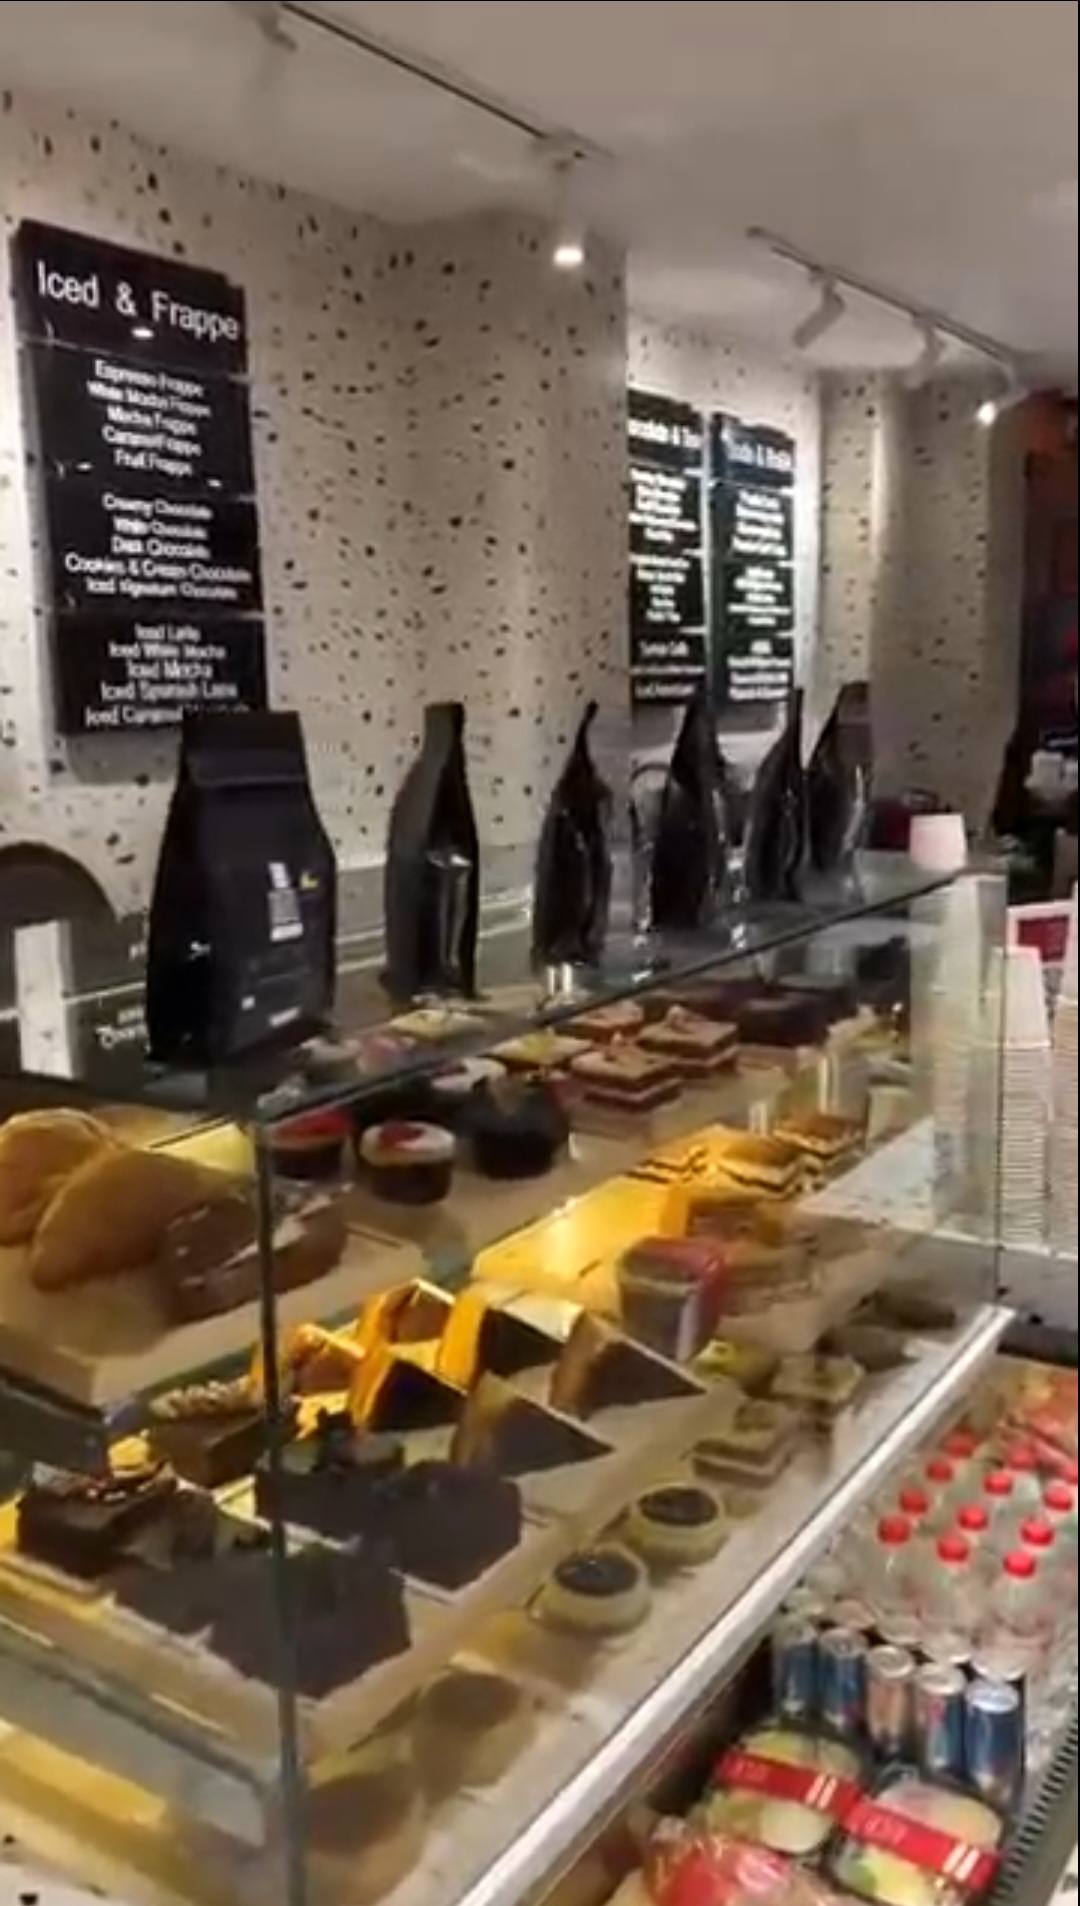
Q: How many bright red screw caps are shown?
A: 11